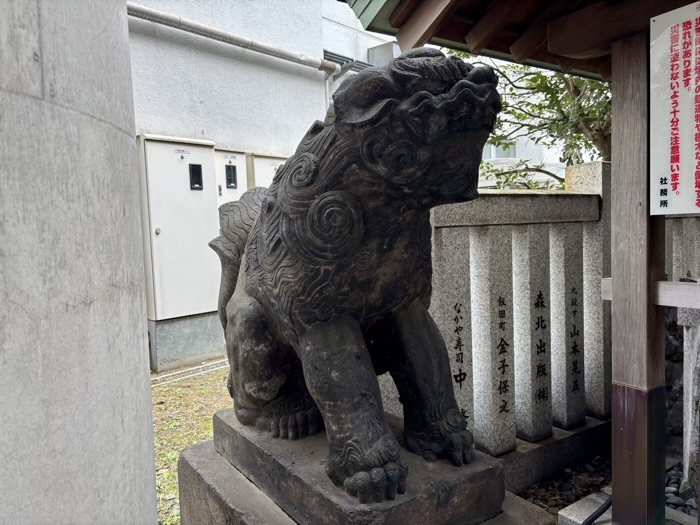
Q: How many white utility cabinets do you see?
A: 3